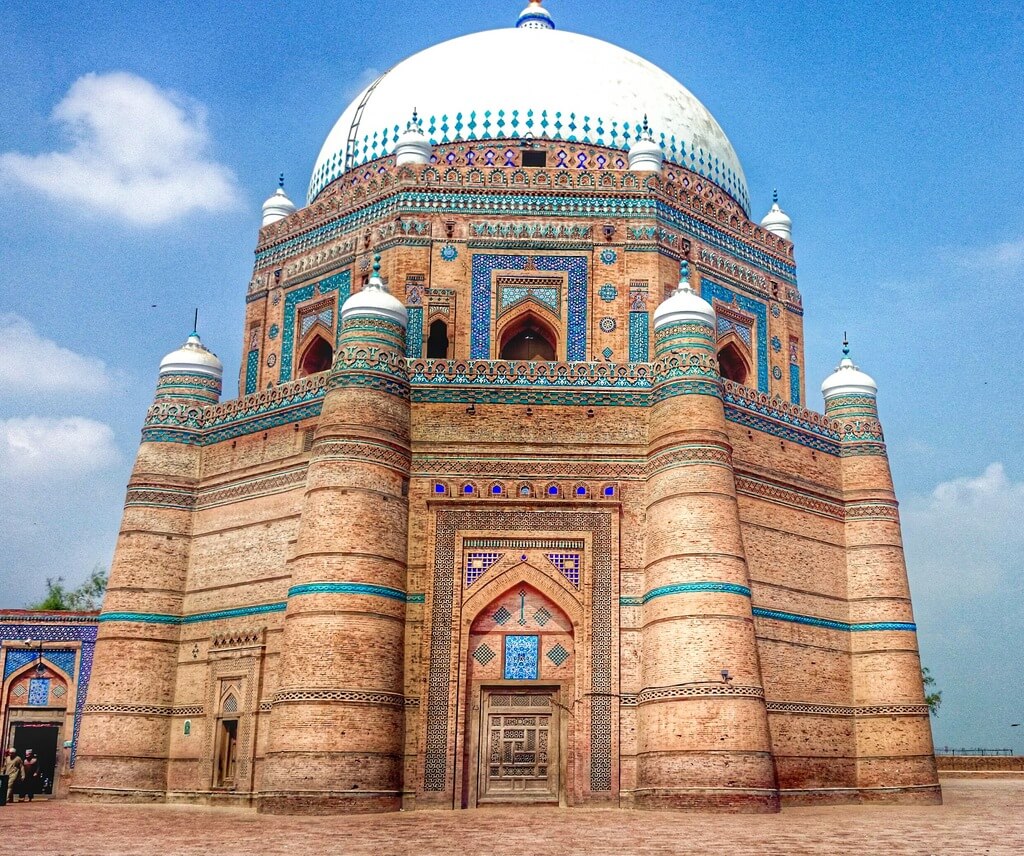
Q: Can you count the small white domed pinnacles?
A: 8